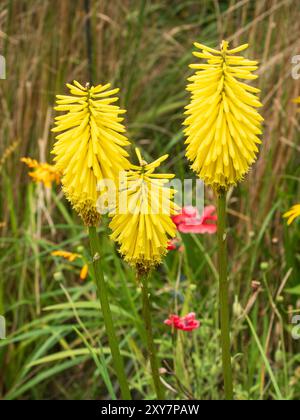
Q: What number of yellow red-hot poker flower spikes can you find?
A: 3